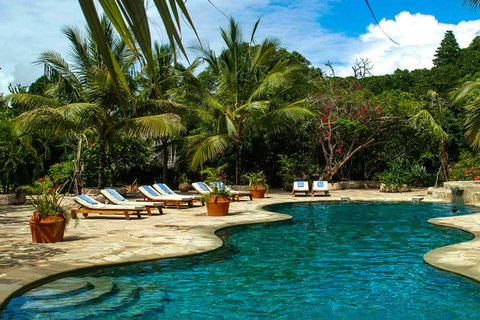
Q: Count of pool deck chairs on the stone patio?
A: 8